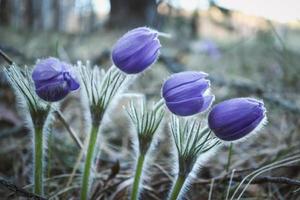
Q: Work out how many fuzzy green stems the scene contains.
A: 4